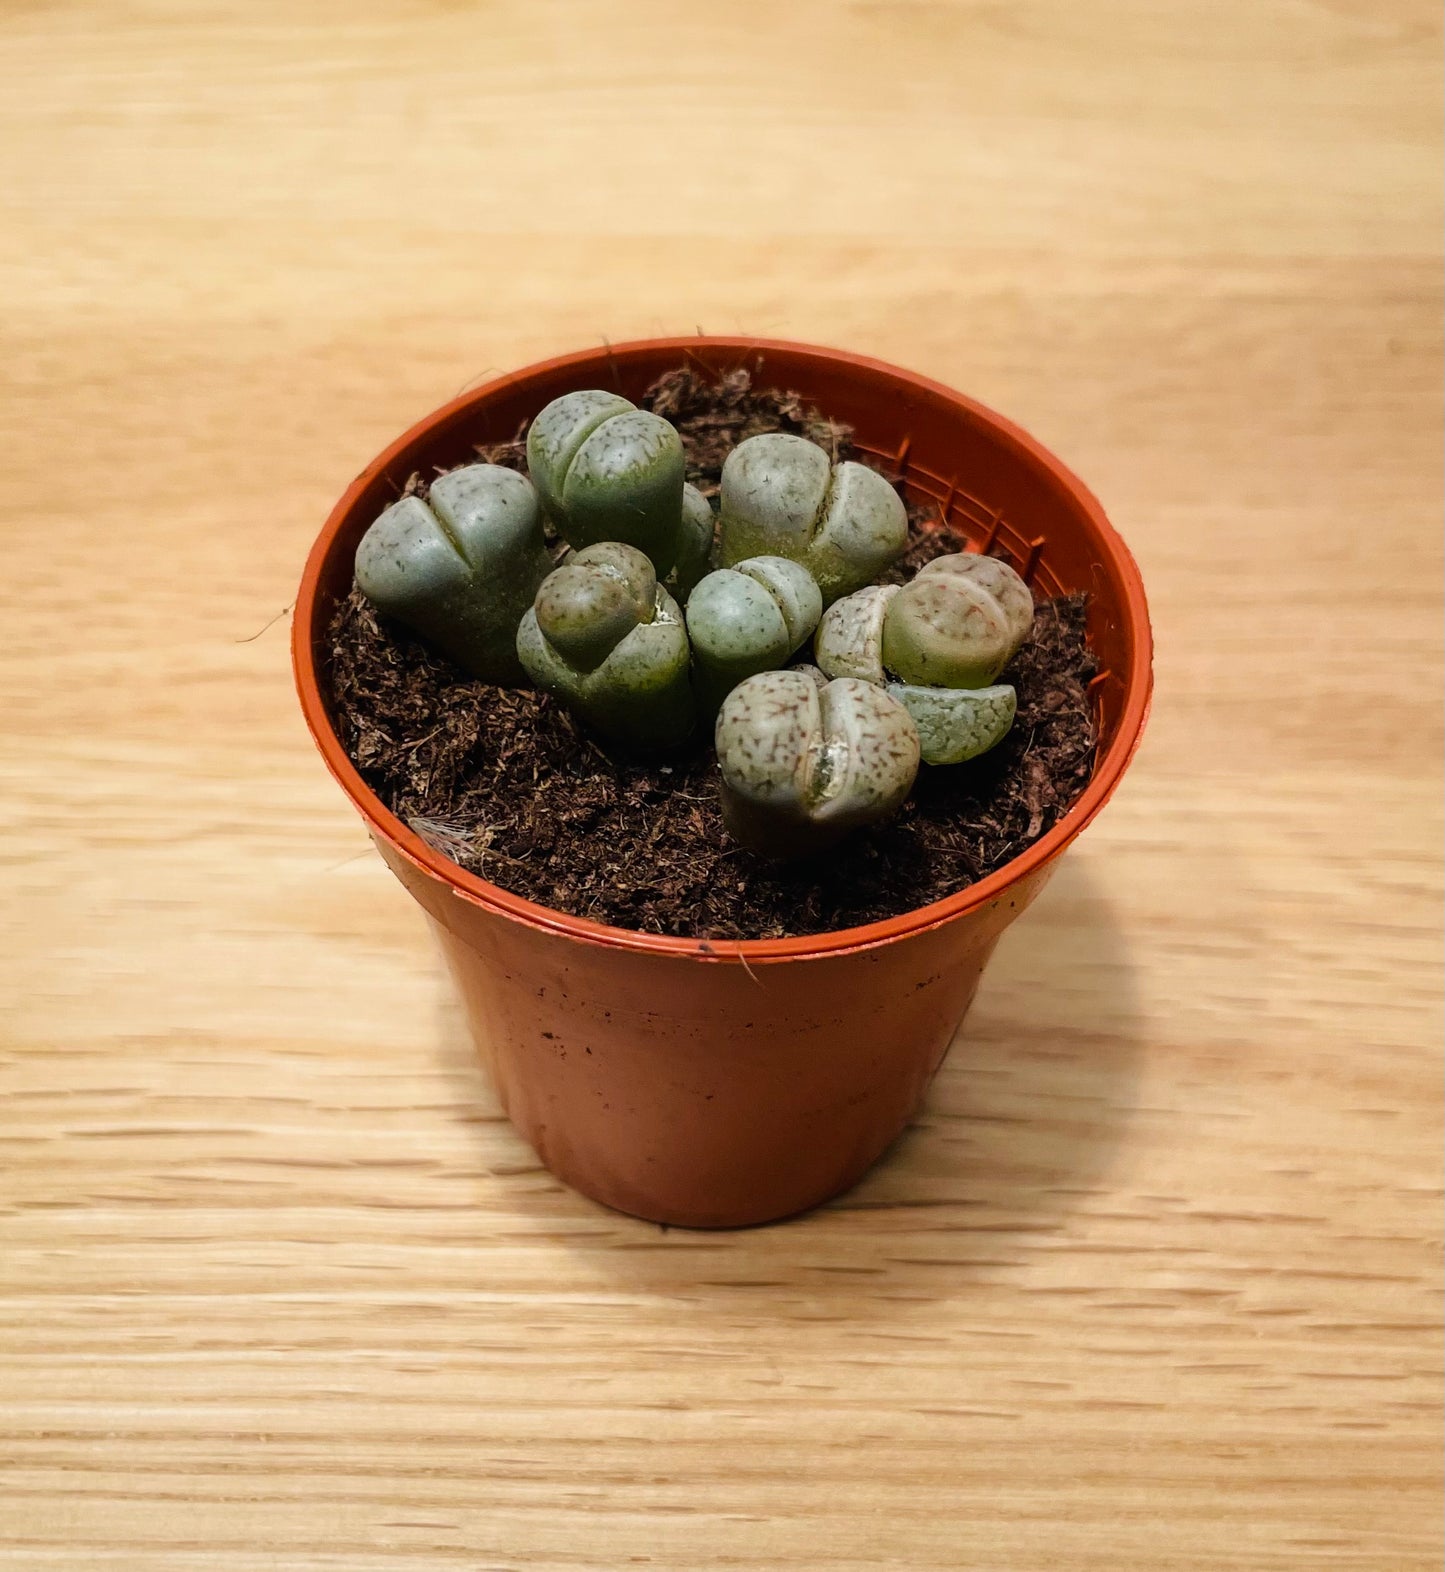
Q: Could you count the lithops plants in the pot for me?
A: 7